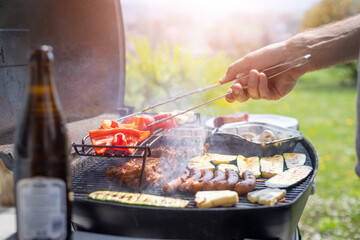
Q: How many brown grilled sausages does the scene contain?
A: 6